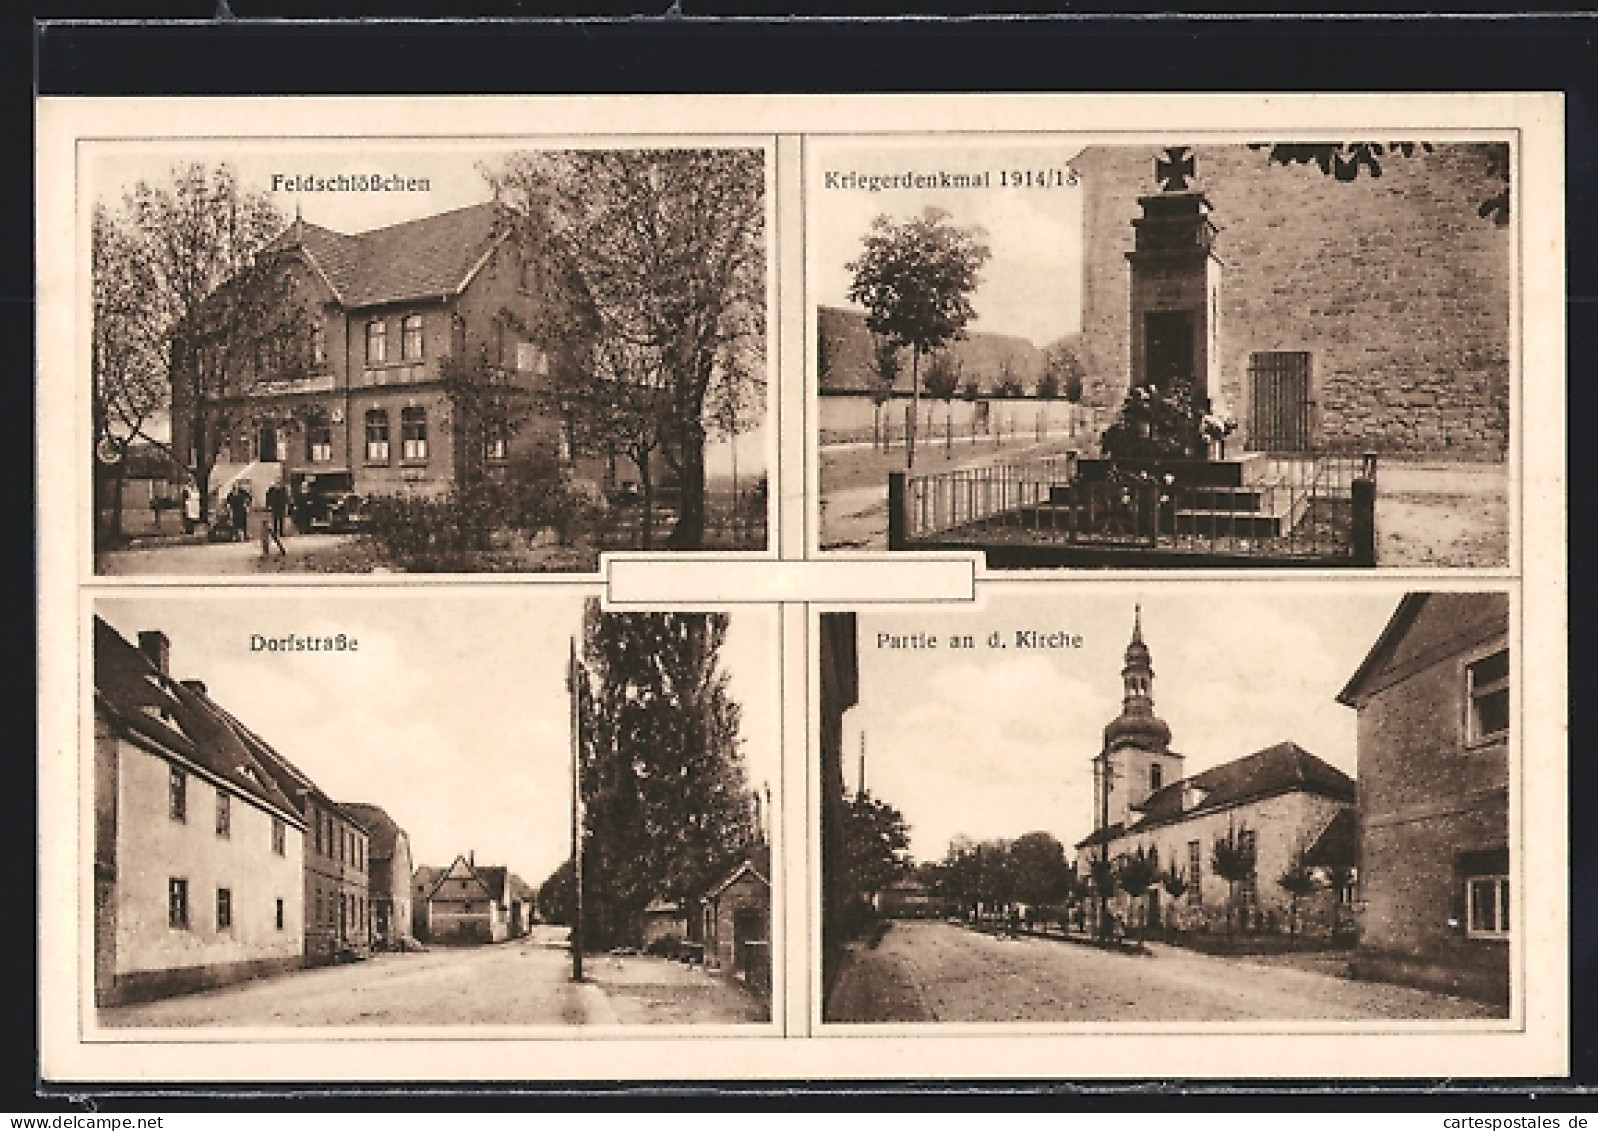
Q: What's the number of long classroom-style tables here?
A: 0